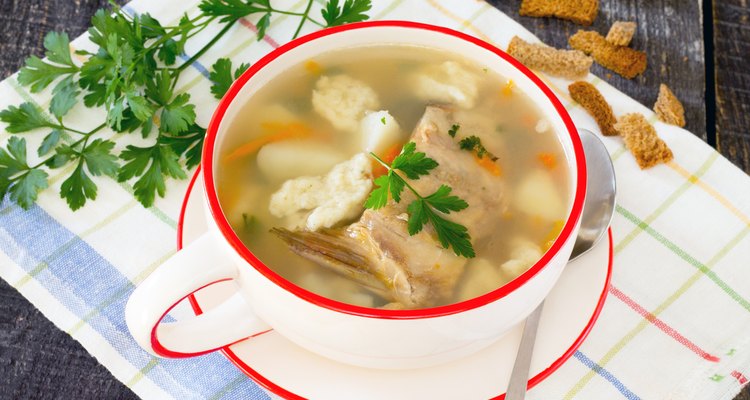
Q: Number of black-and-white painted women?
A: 0